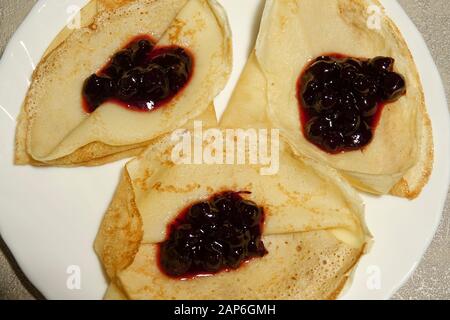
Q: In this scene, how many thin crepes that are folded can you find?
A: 3